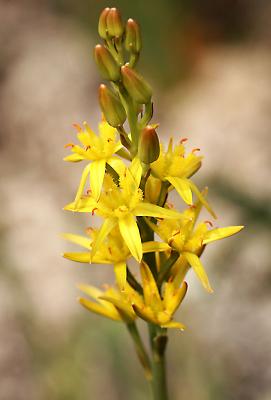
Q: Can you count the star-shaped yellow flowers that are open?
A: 7